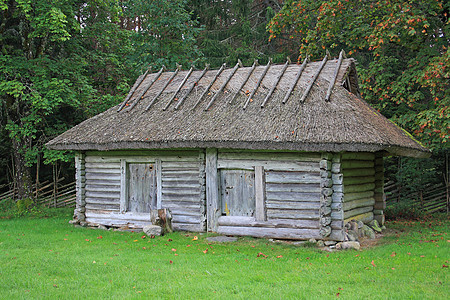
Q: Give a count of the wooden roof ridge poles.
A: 13